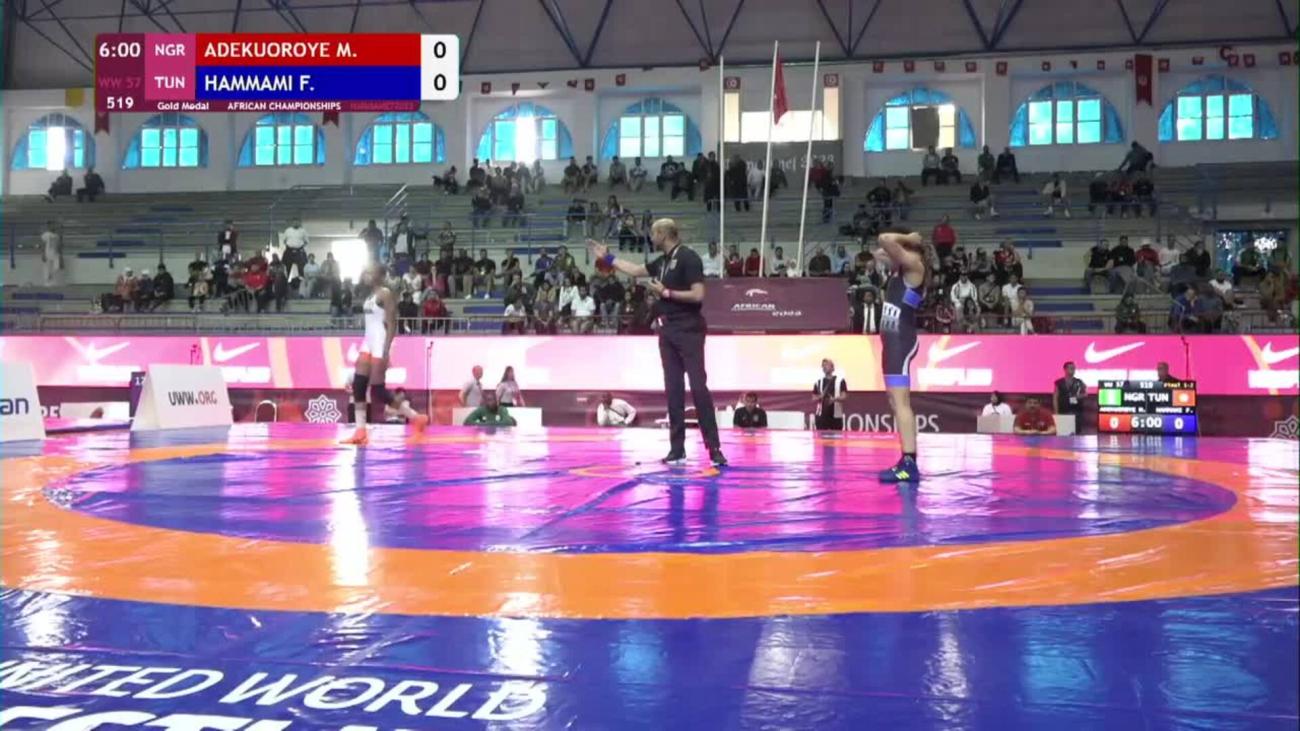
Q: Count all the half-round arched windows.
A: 9